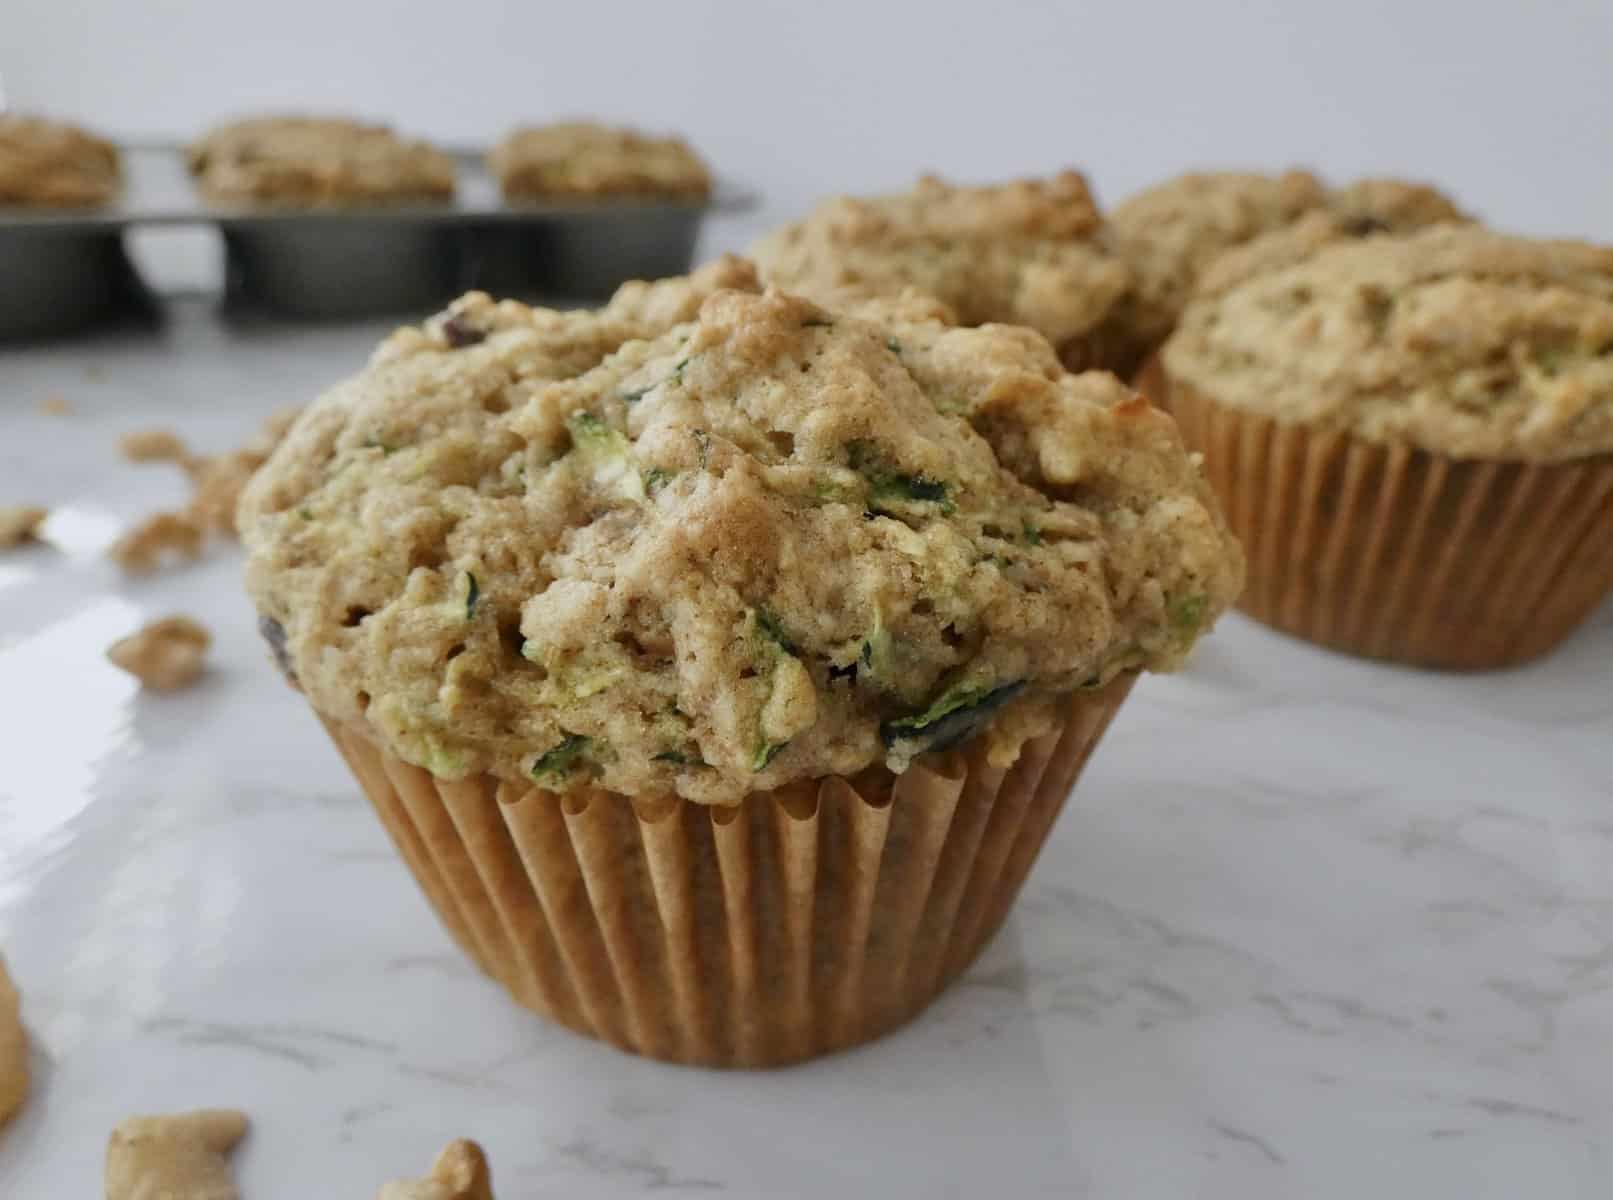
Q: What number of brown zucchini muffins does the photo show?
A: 7